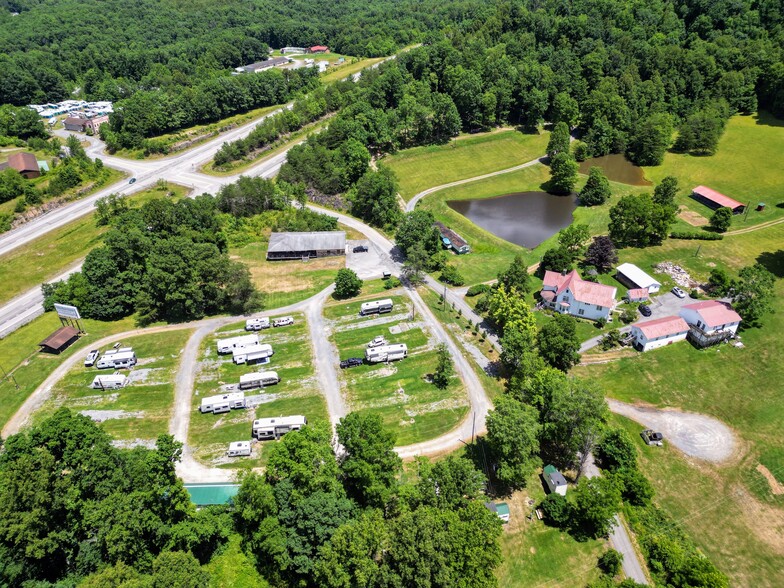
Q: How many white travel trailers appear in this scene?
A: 11